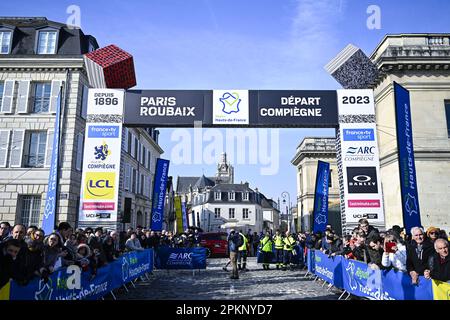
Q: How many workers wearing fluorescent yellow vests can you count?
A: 4